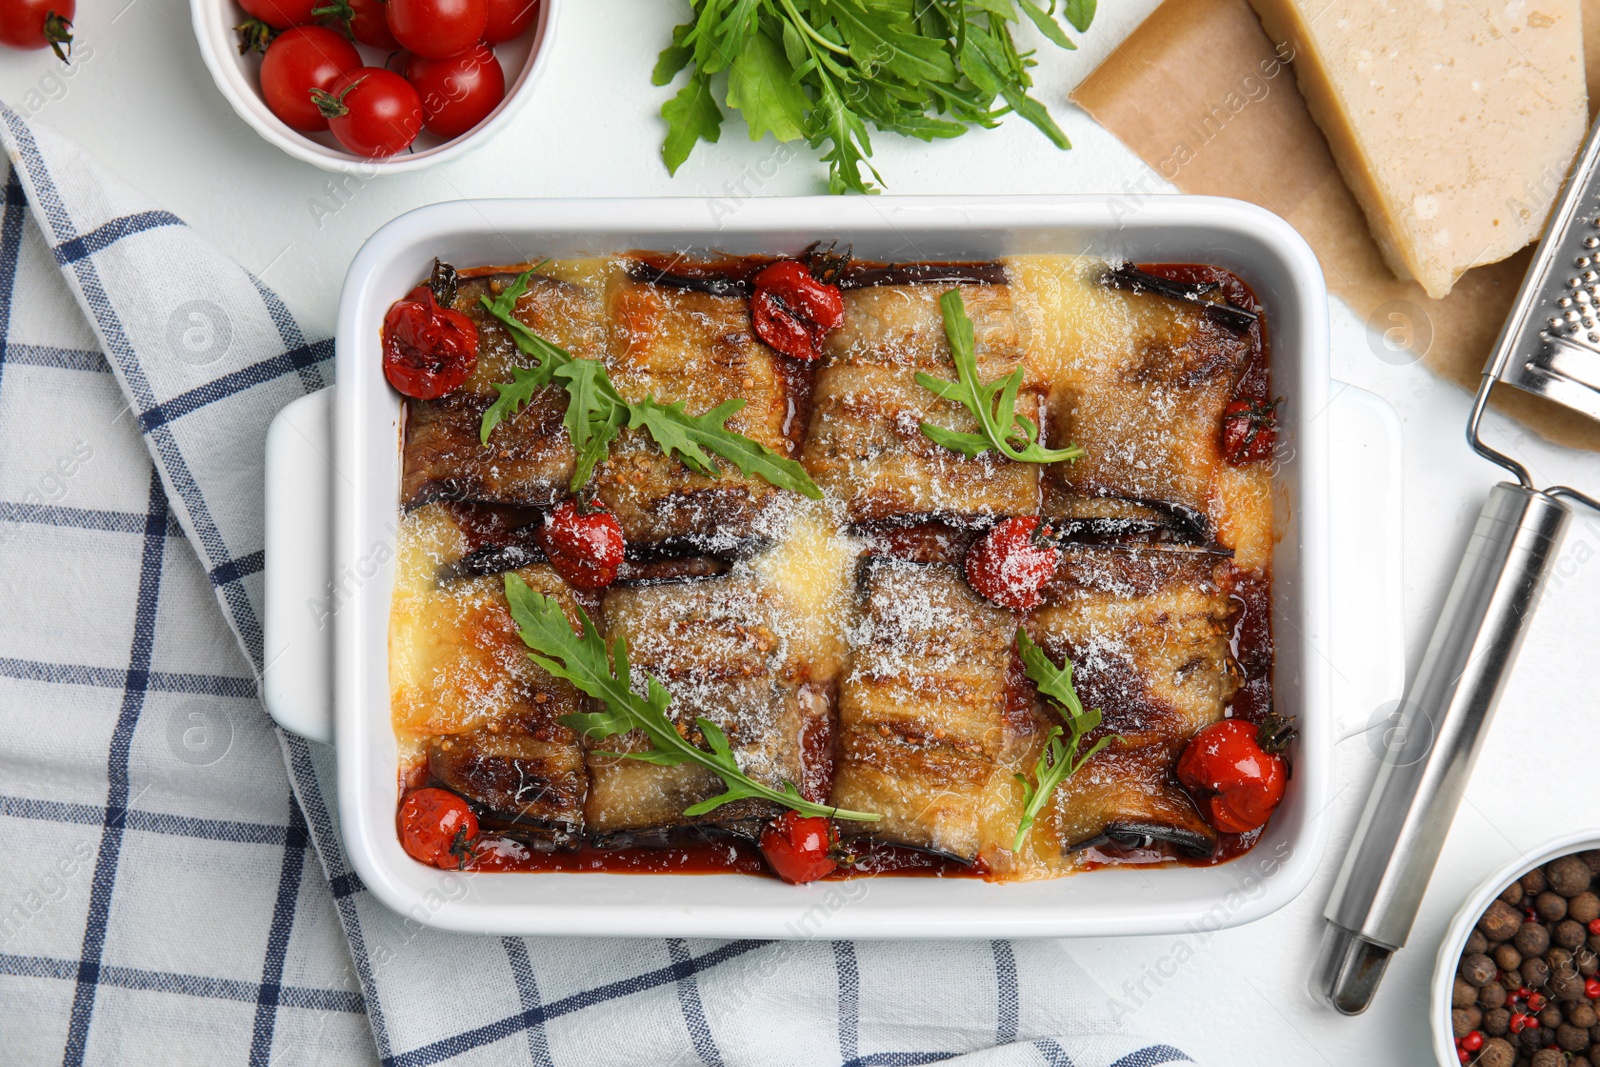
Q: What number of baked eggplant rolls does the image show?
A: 8